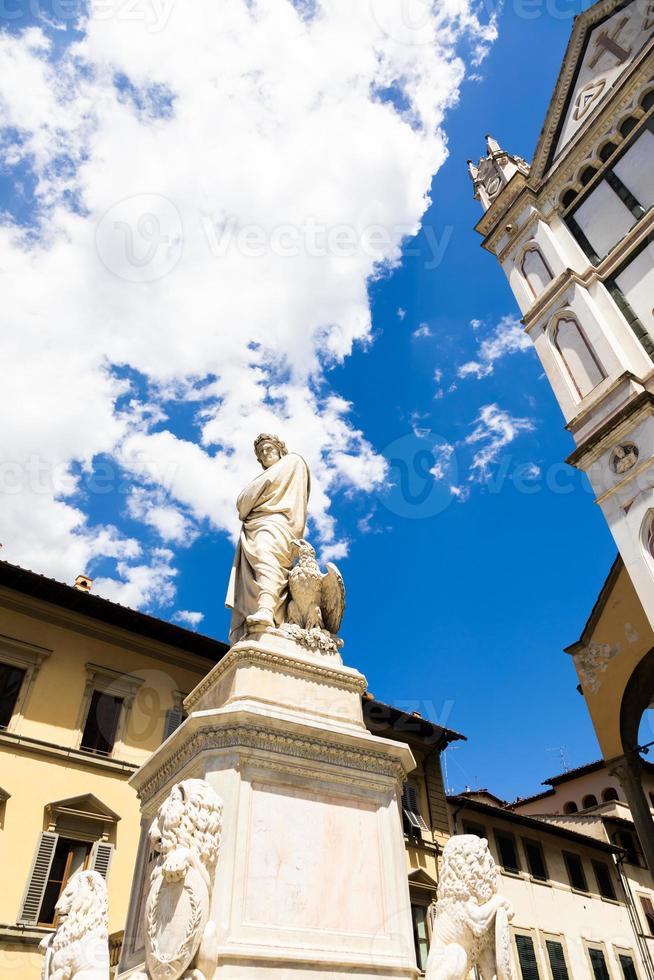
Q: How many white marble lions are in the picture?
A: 3